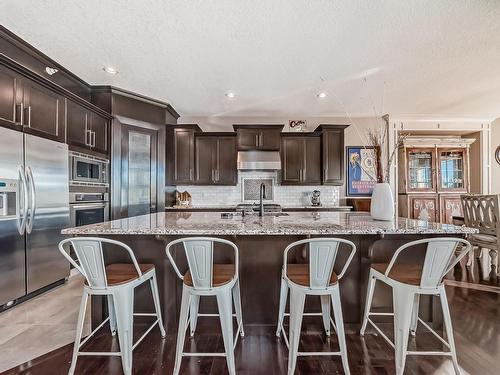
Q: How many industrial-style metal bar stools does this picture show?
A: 4